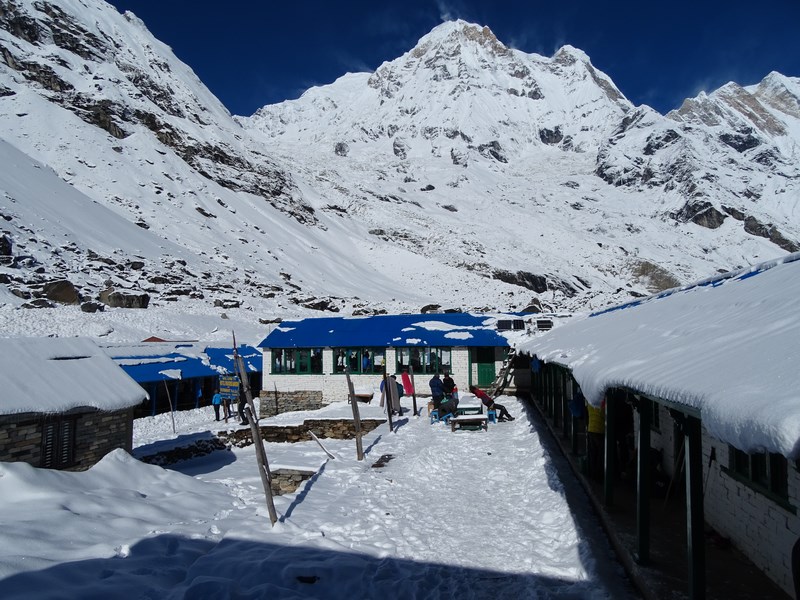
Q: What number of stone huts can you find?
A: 1